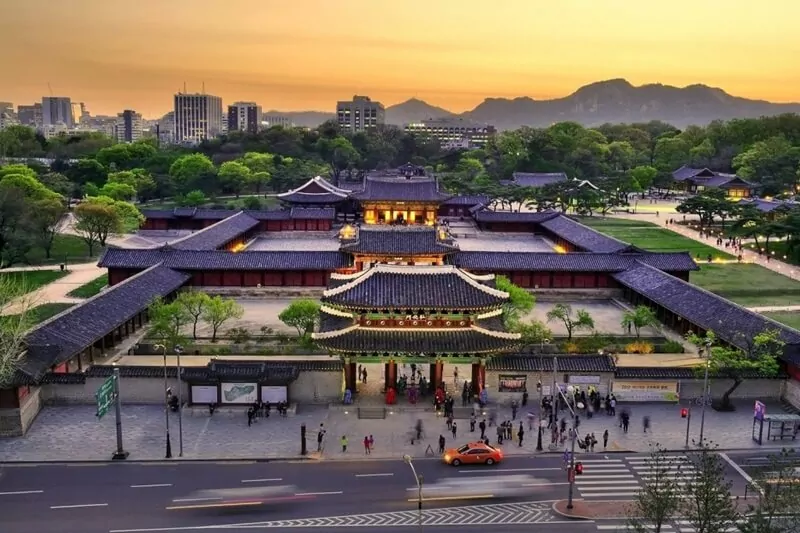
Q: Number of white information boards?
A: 3